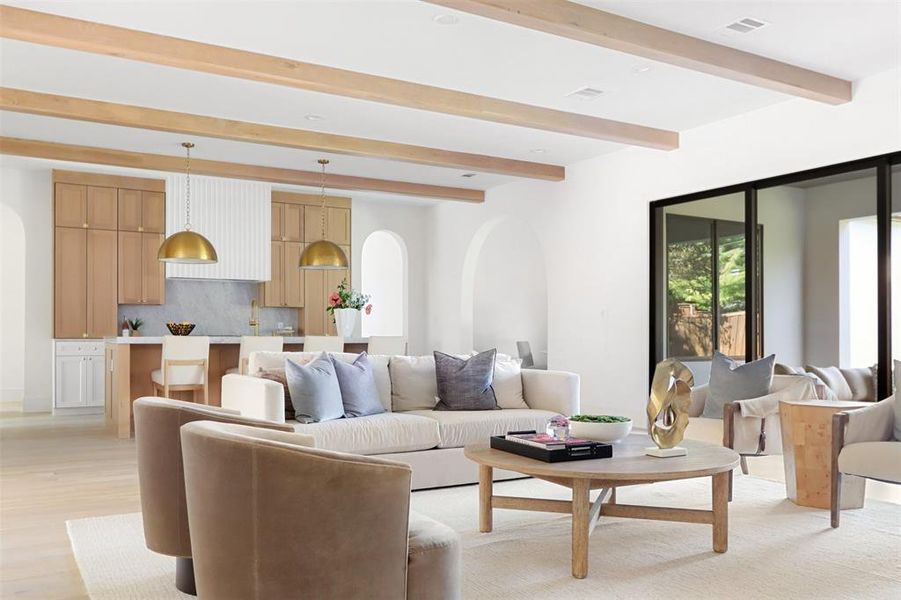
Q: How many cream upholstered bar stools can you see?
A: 4